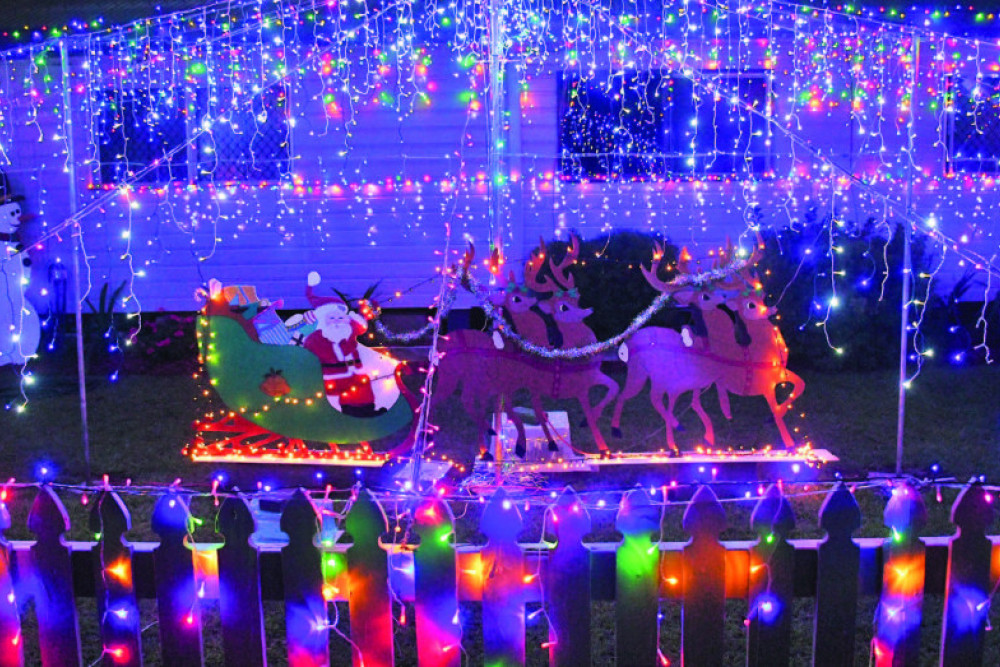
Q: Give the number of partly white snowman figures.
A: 1